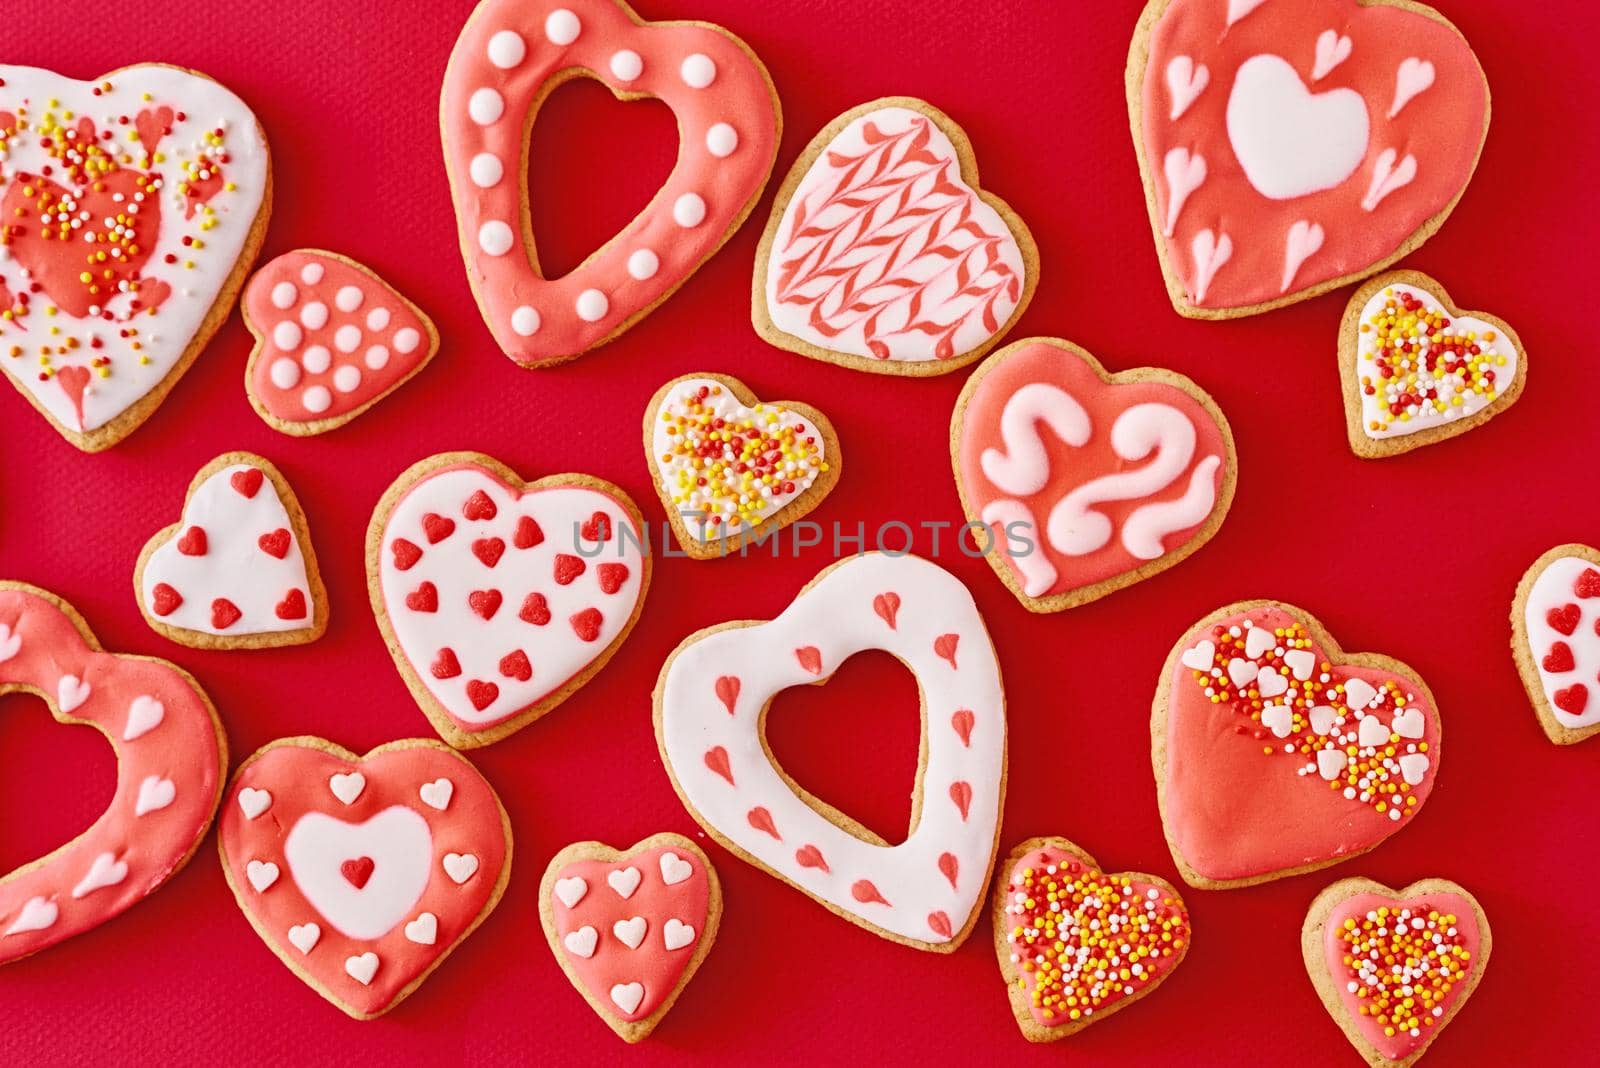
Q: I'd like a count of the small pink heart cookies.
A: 4